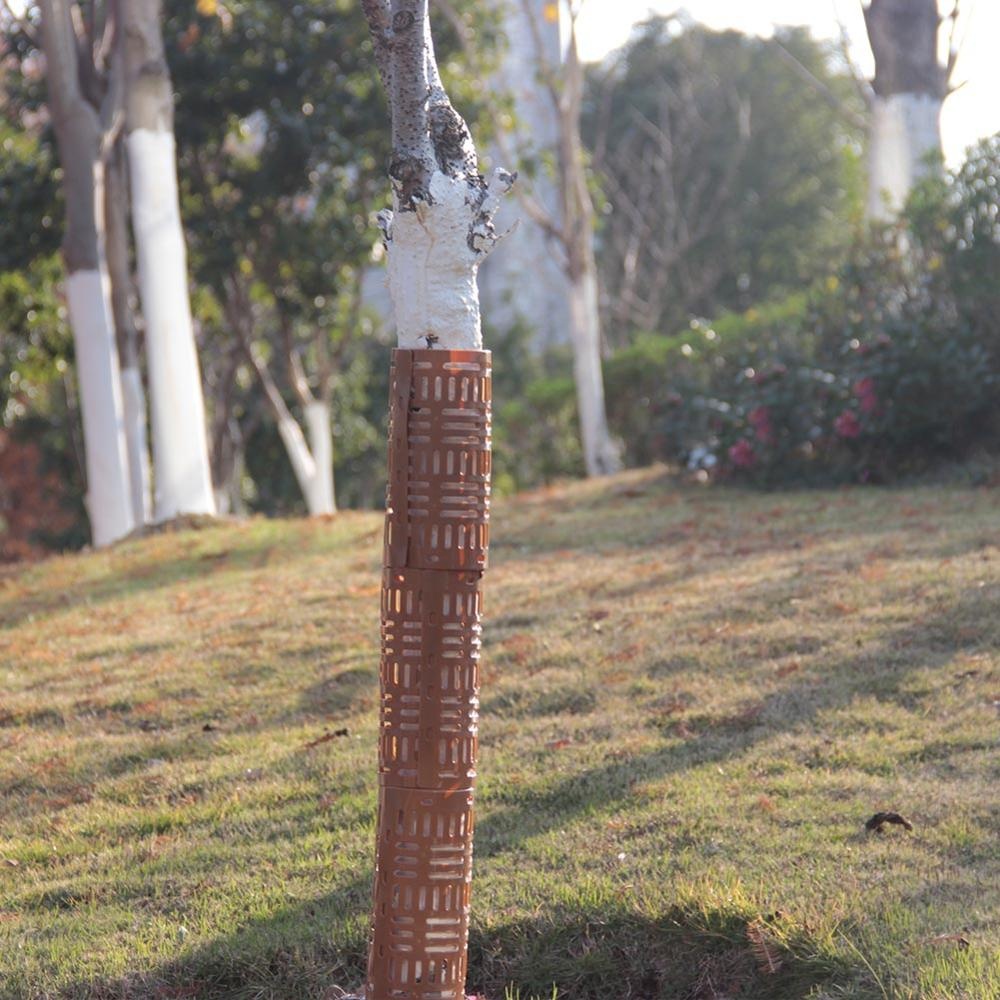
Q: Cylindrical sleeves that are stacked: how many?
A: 3